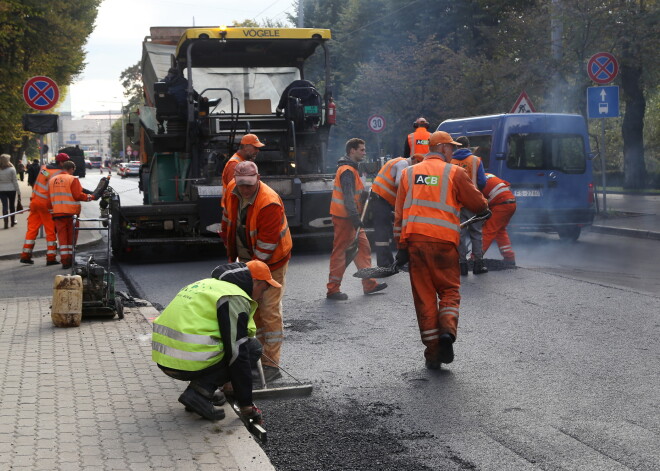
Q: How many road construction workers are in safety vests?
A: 11